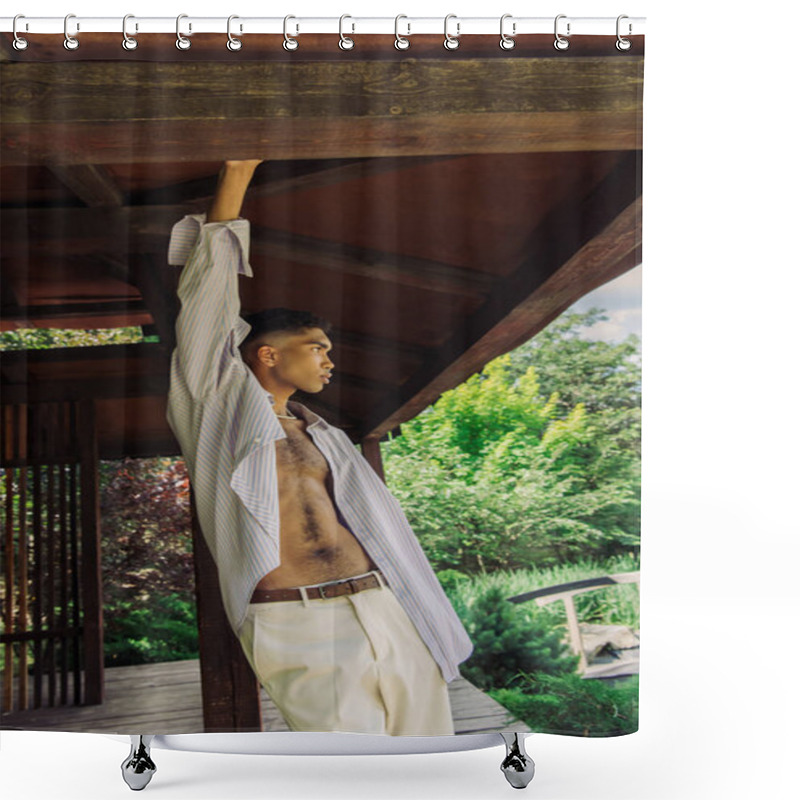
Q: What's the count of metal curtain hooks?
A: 12